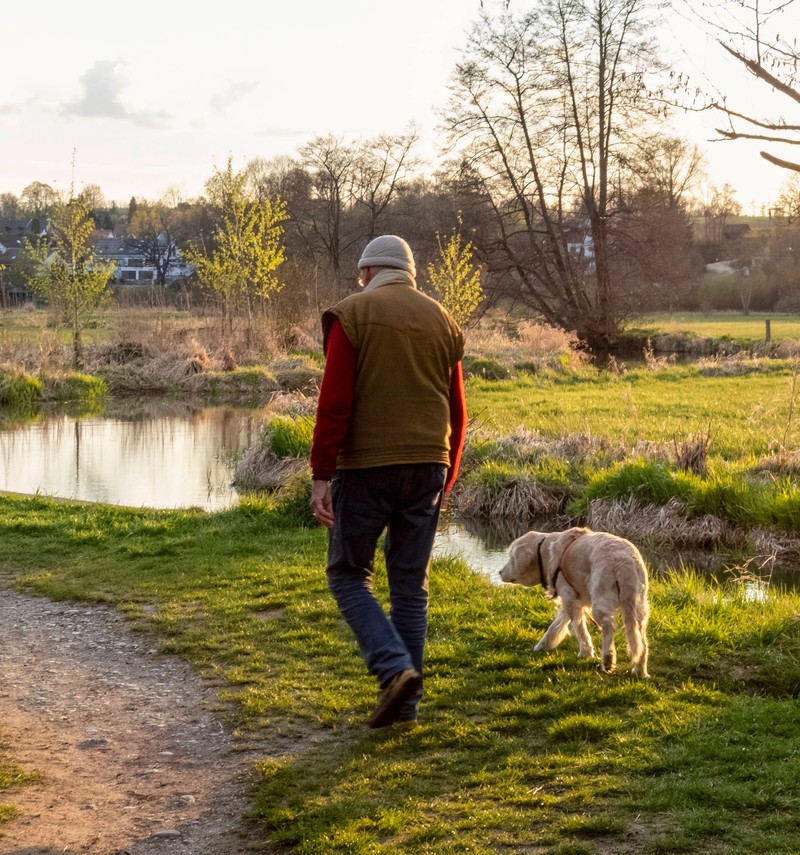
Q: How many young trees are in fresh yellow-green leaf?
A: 3